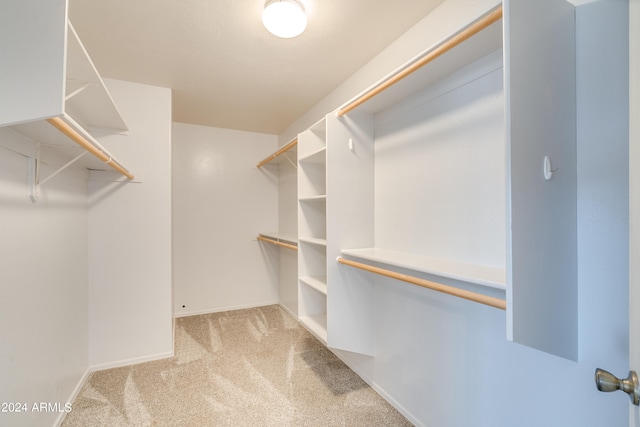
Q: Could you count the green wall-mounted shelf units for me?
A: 0